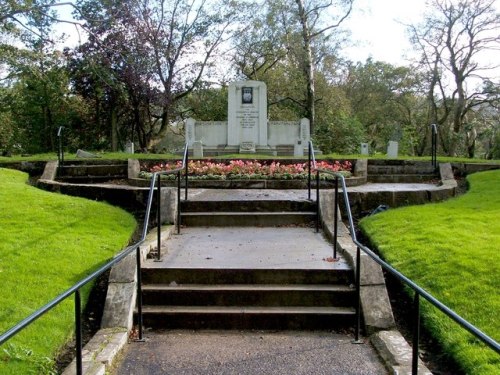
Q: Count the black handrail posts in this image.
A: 14